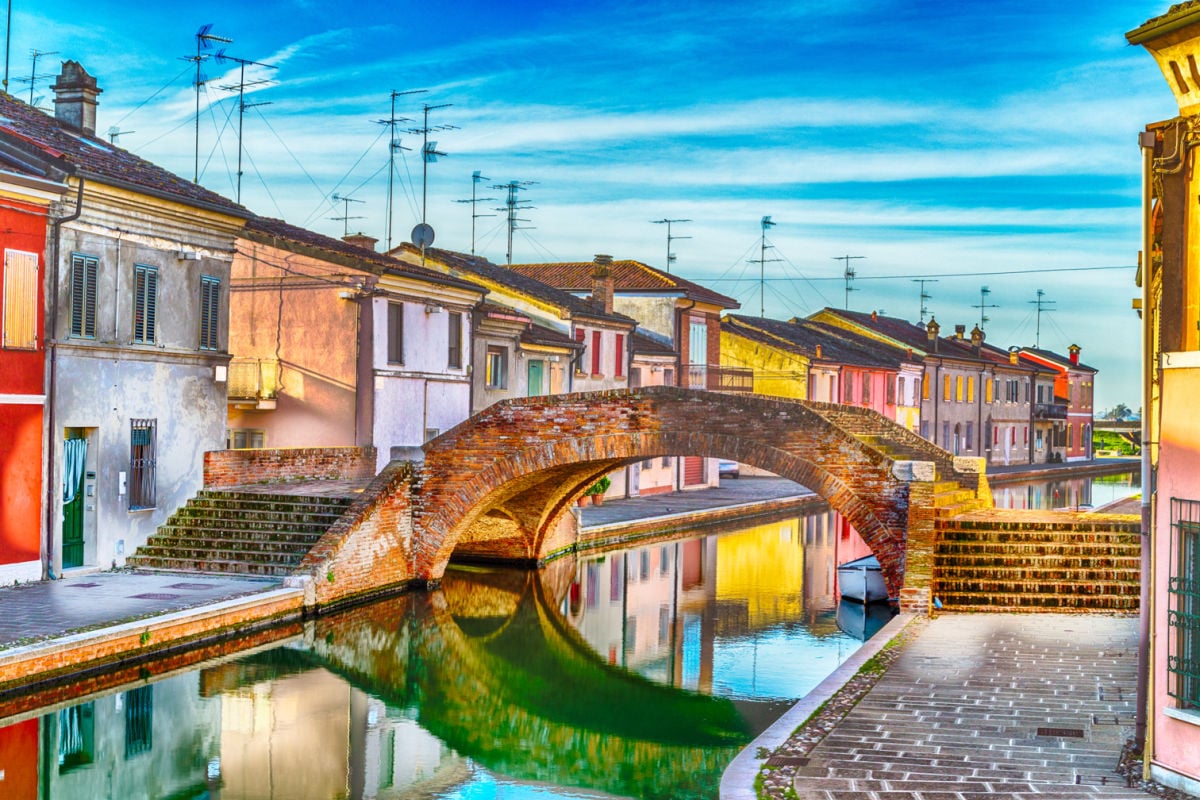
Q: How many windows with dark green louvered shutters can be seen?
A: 3